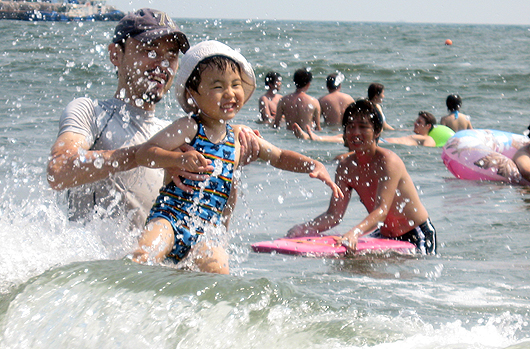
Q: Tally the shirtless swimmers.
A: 5